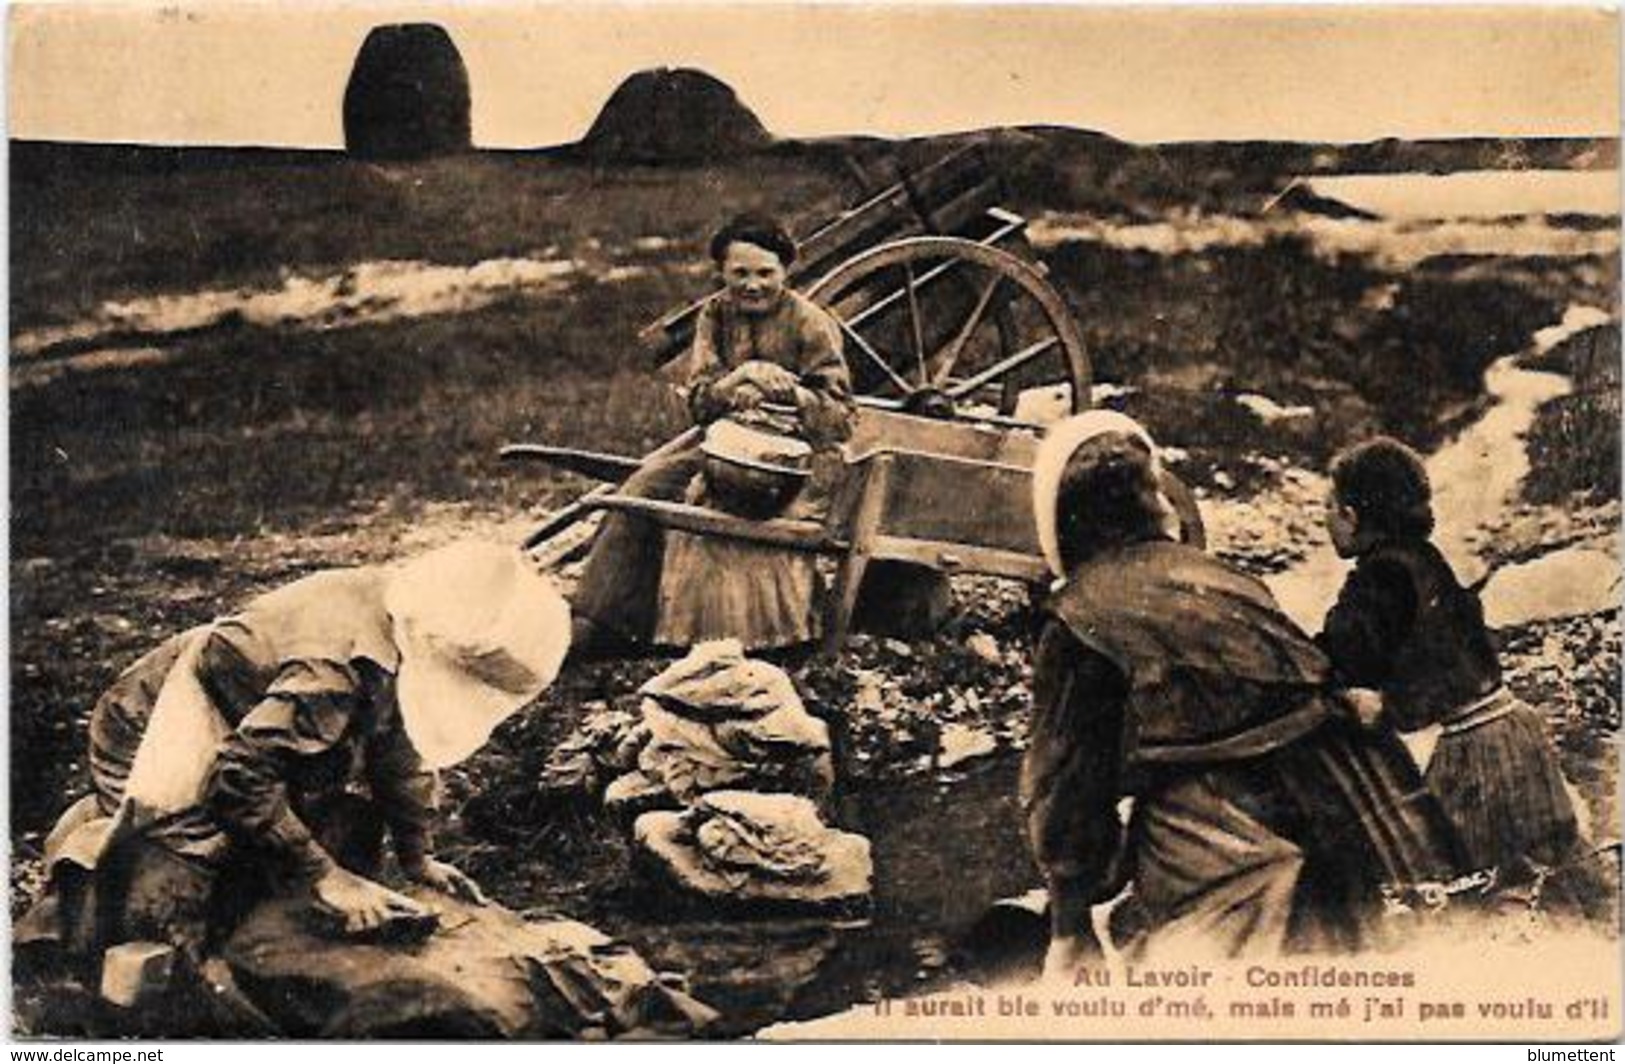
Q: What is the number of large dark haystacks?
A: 2